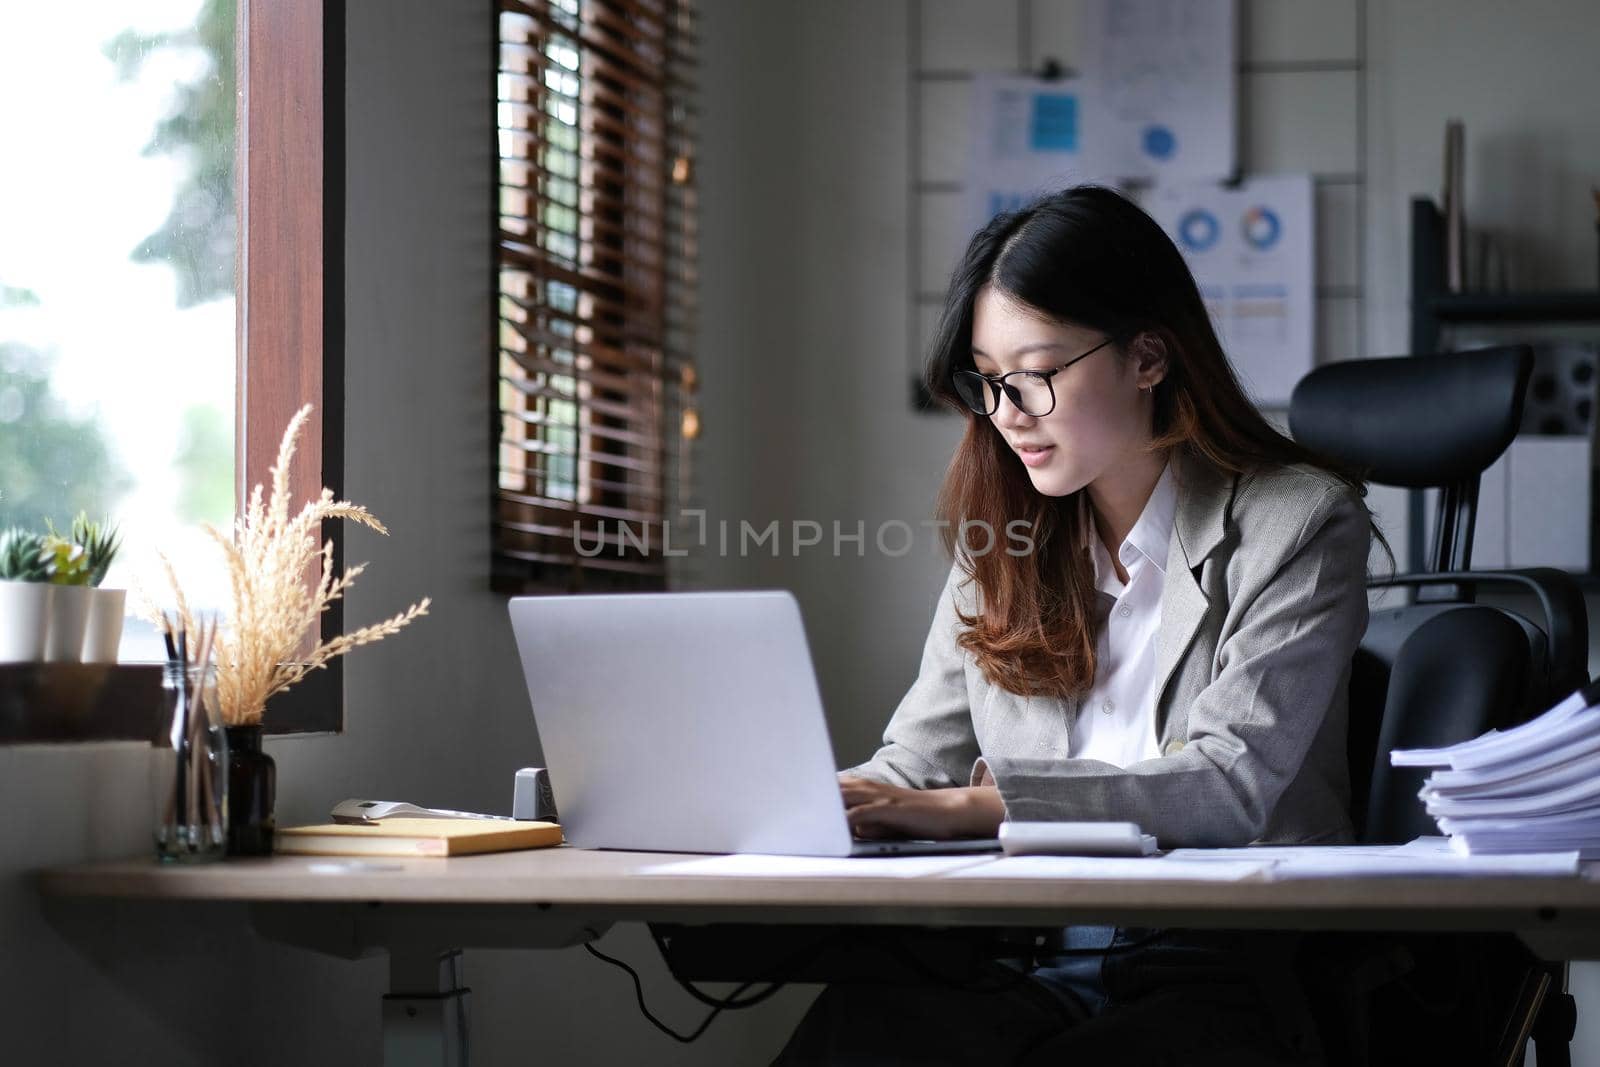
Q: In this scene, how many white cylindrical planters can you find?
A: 3